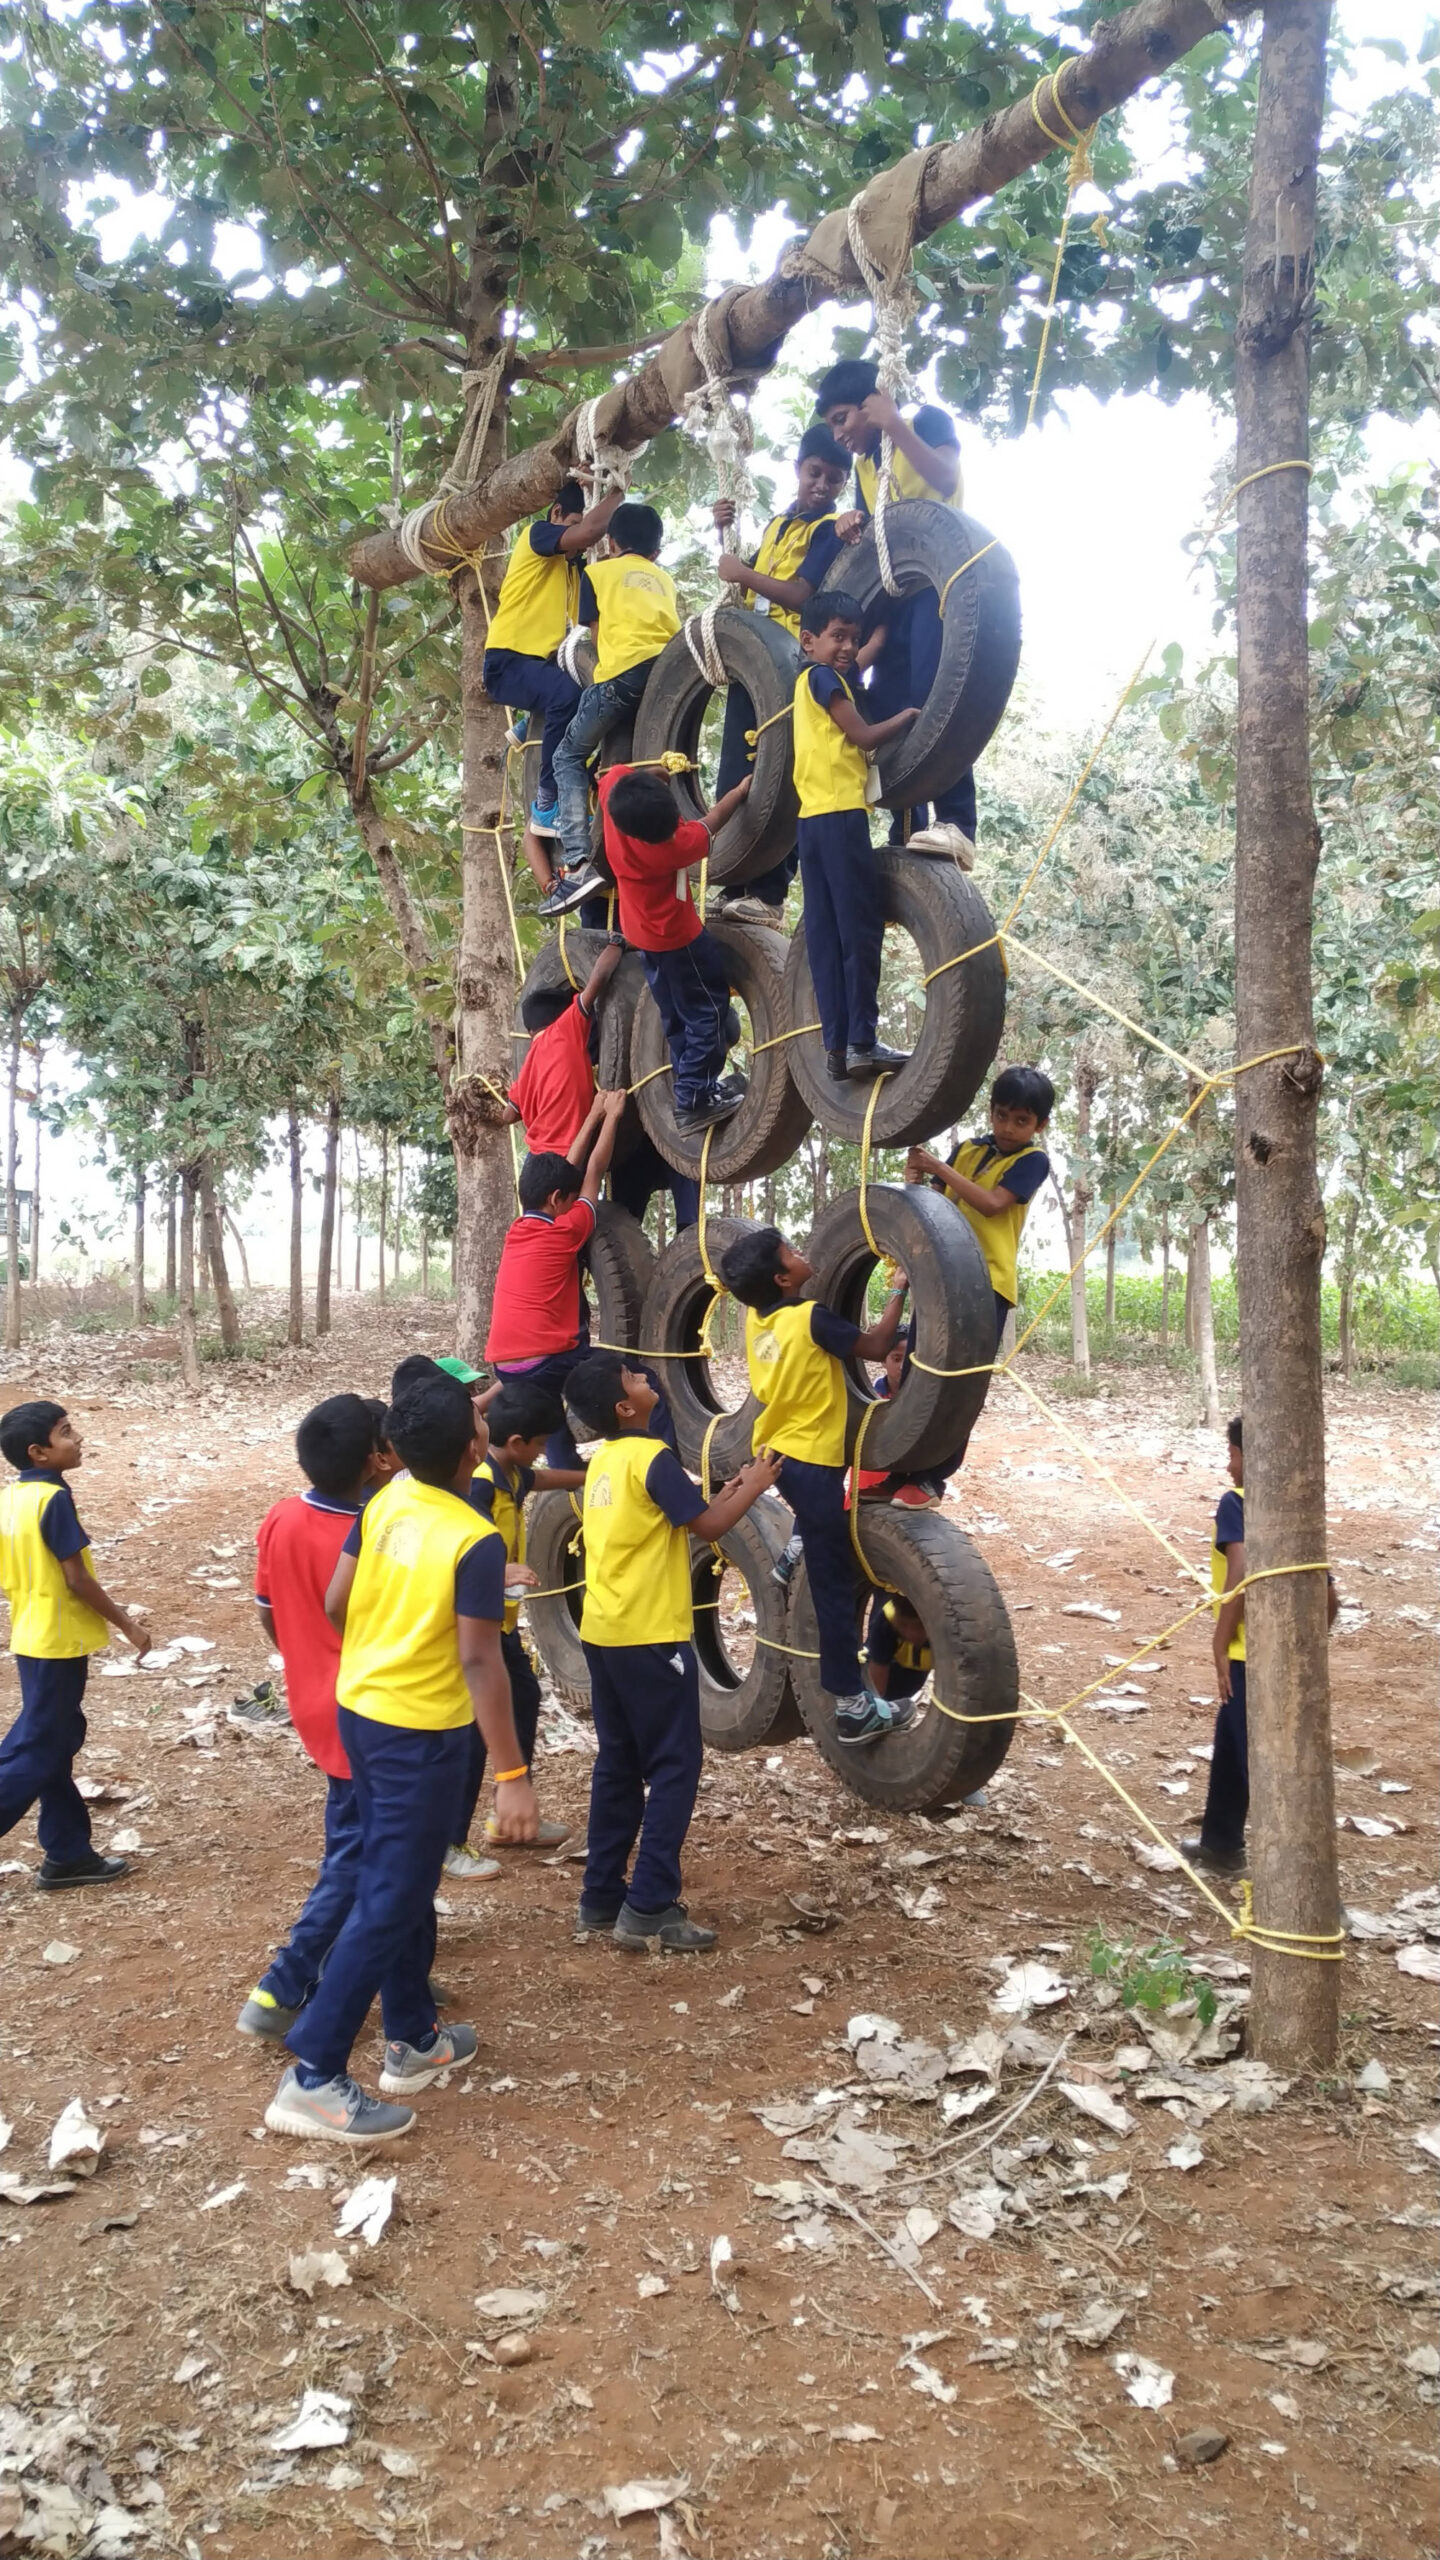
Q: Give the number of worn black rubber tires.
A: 12